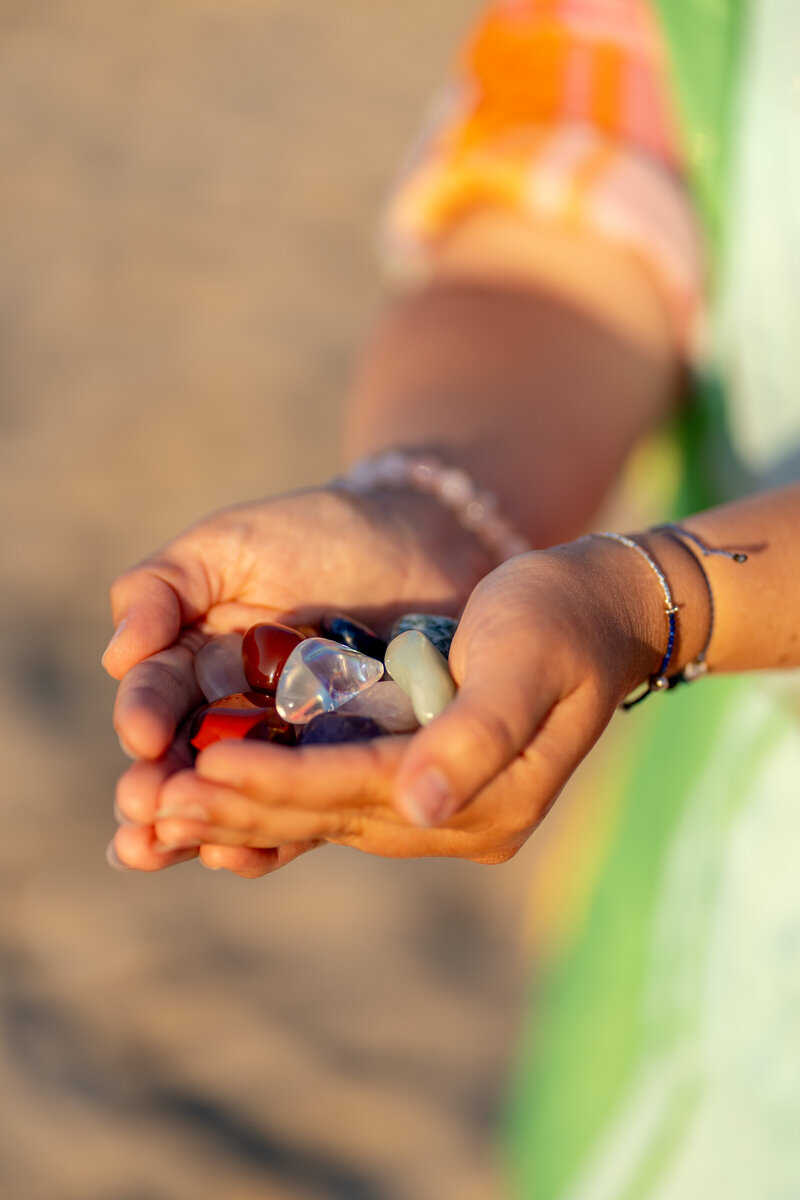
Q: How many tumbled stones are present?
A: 9